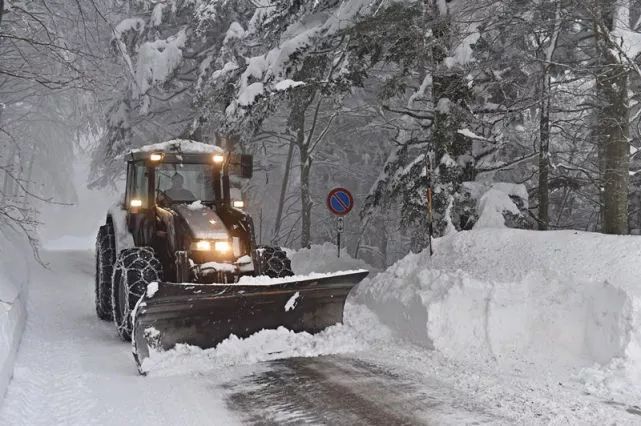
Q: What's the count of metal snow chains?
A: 3